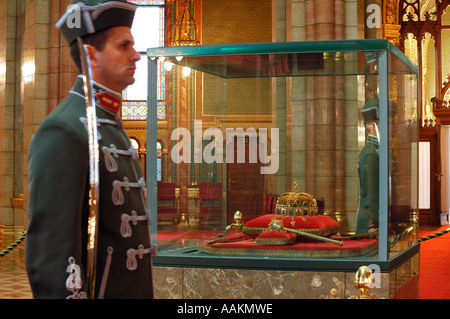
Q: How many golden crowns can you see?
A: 1